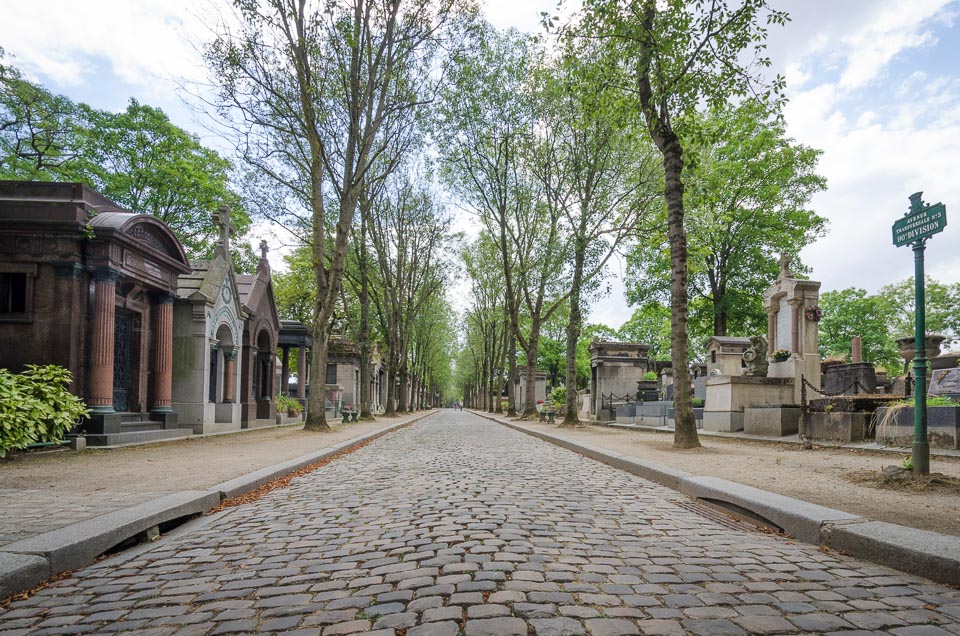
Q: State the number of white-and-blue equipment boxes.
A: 0